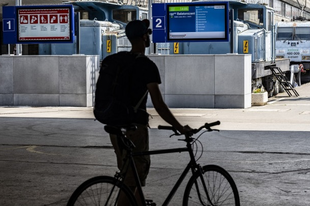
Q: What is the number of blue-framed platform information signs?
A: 2